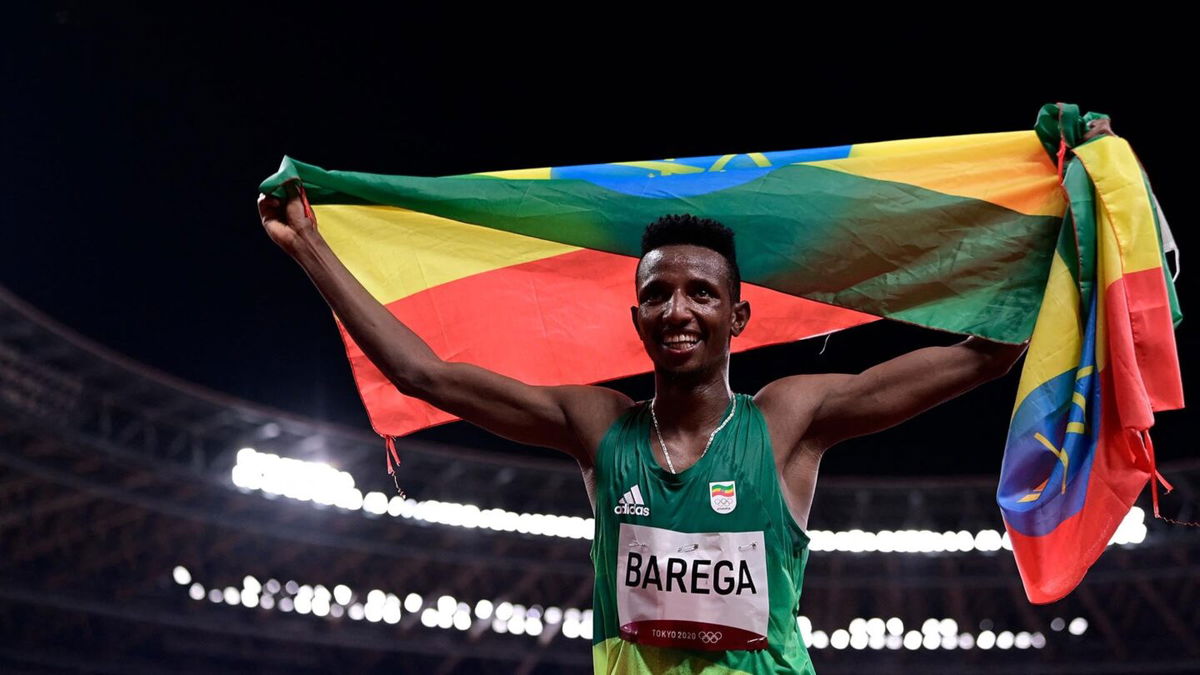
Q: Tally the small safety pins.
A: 5